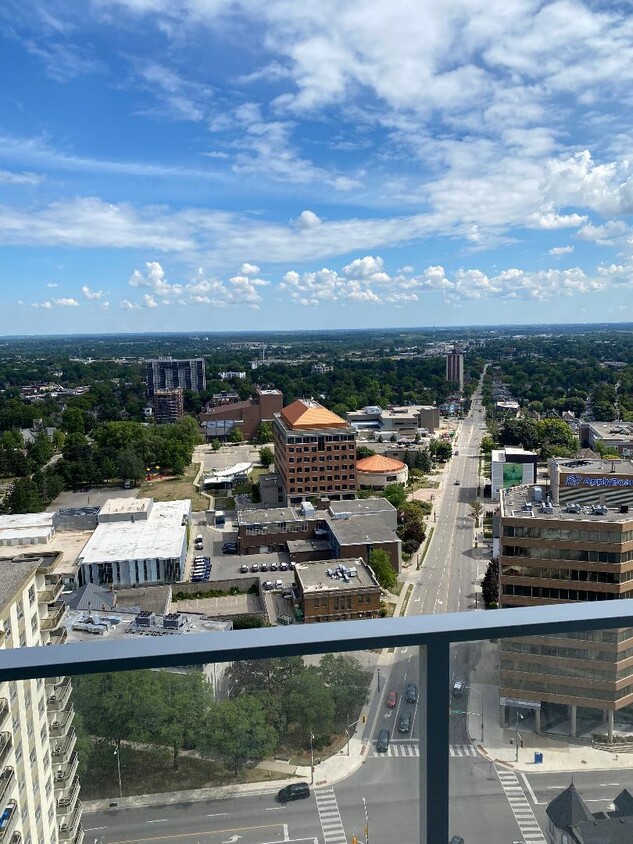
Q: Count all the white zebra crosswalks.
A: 3